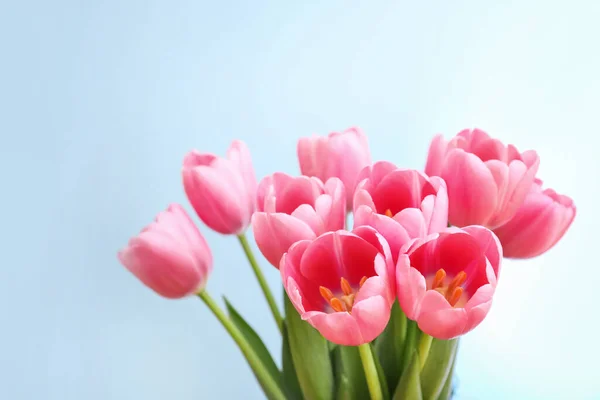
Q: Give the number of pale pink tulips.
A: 9